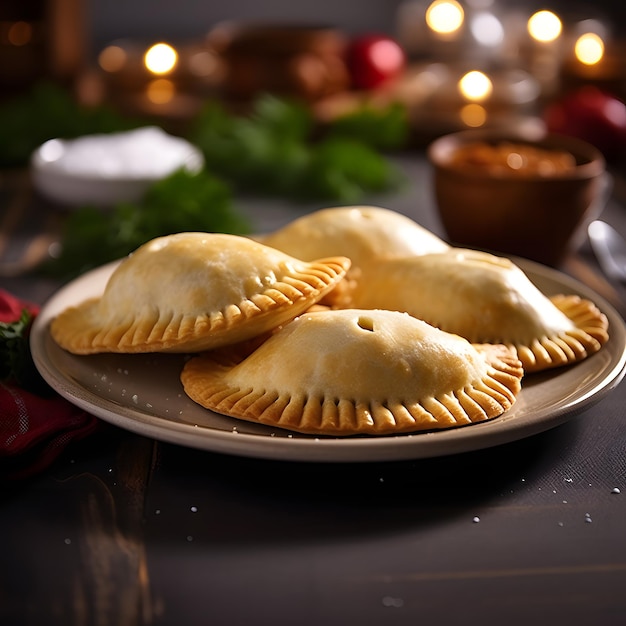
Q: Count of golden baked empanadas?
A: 4